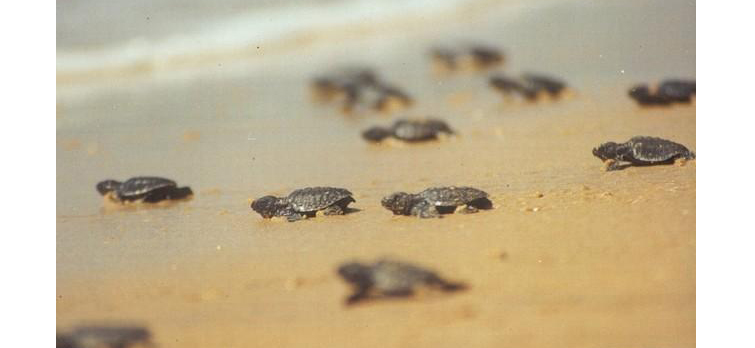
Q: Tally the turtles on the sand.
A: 11